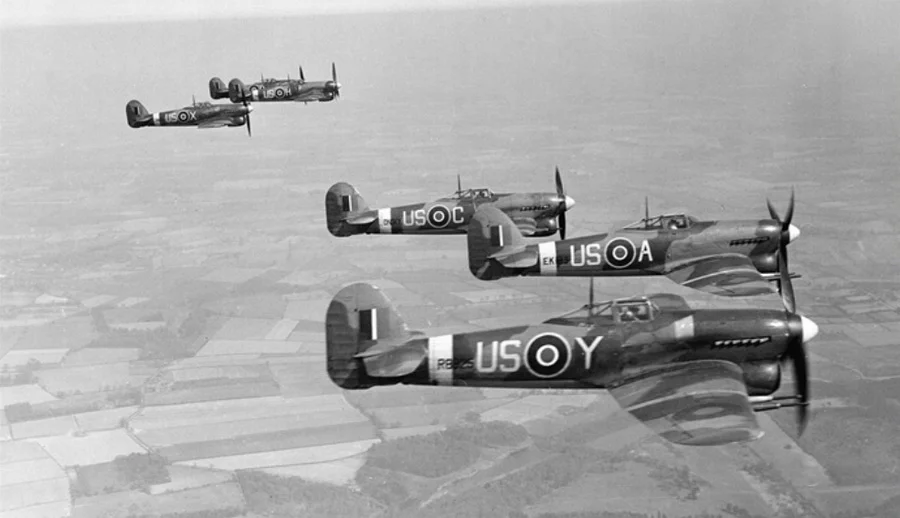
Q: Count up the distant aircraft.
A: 3